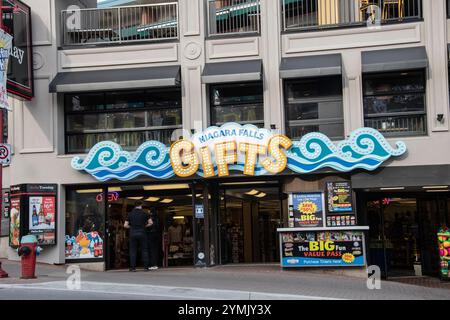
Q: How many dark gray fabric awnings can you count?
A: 4